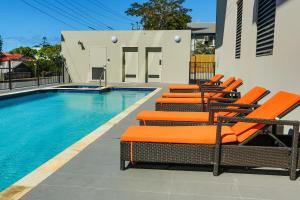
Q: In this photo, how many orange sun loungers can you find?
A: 5